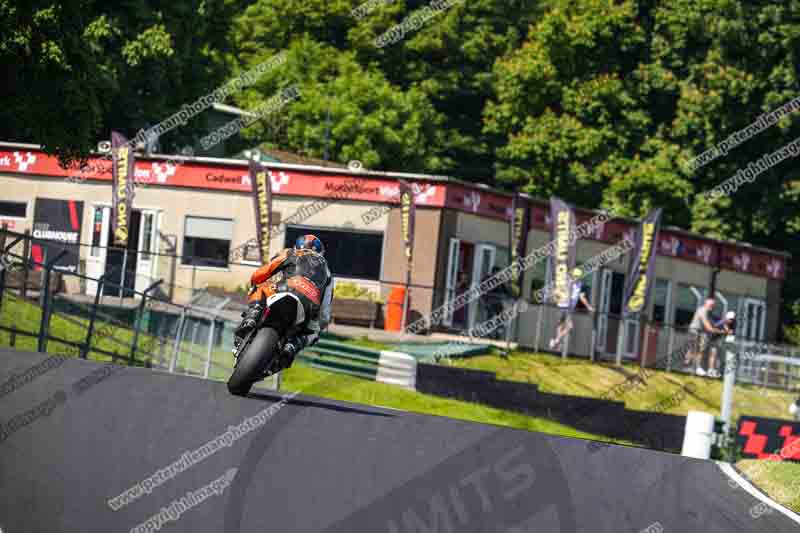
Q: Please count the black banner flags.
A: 6